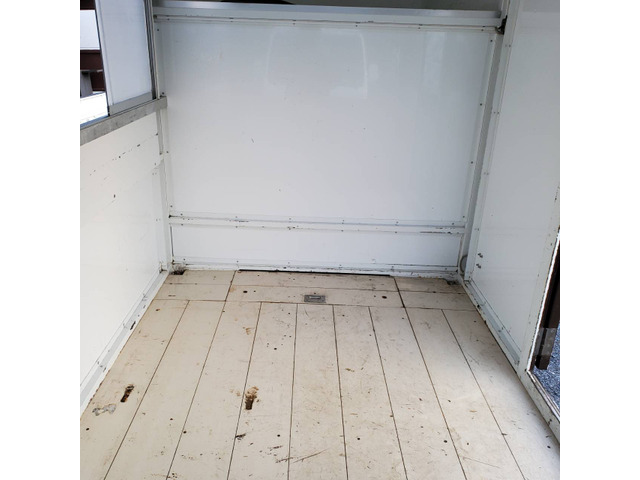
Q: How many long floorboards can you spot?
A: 9